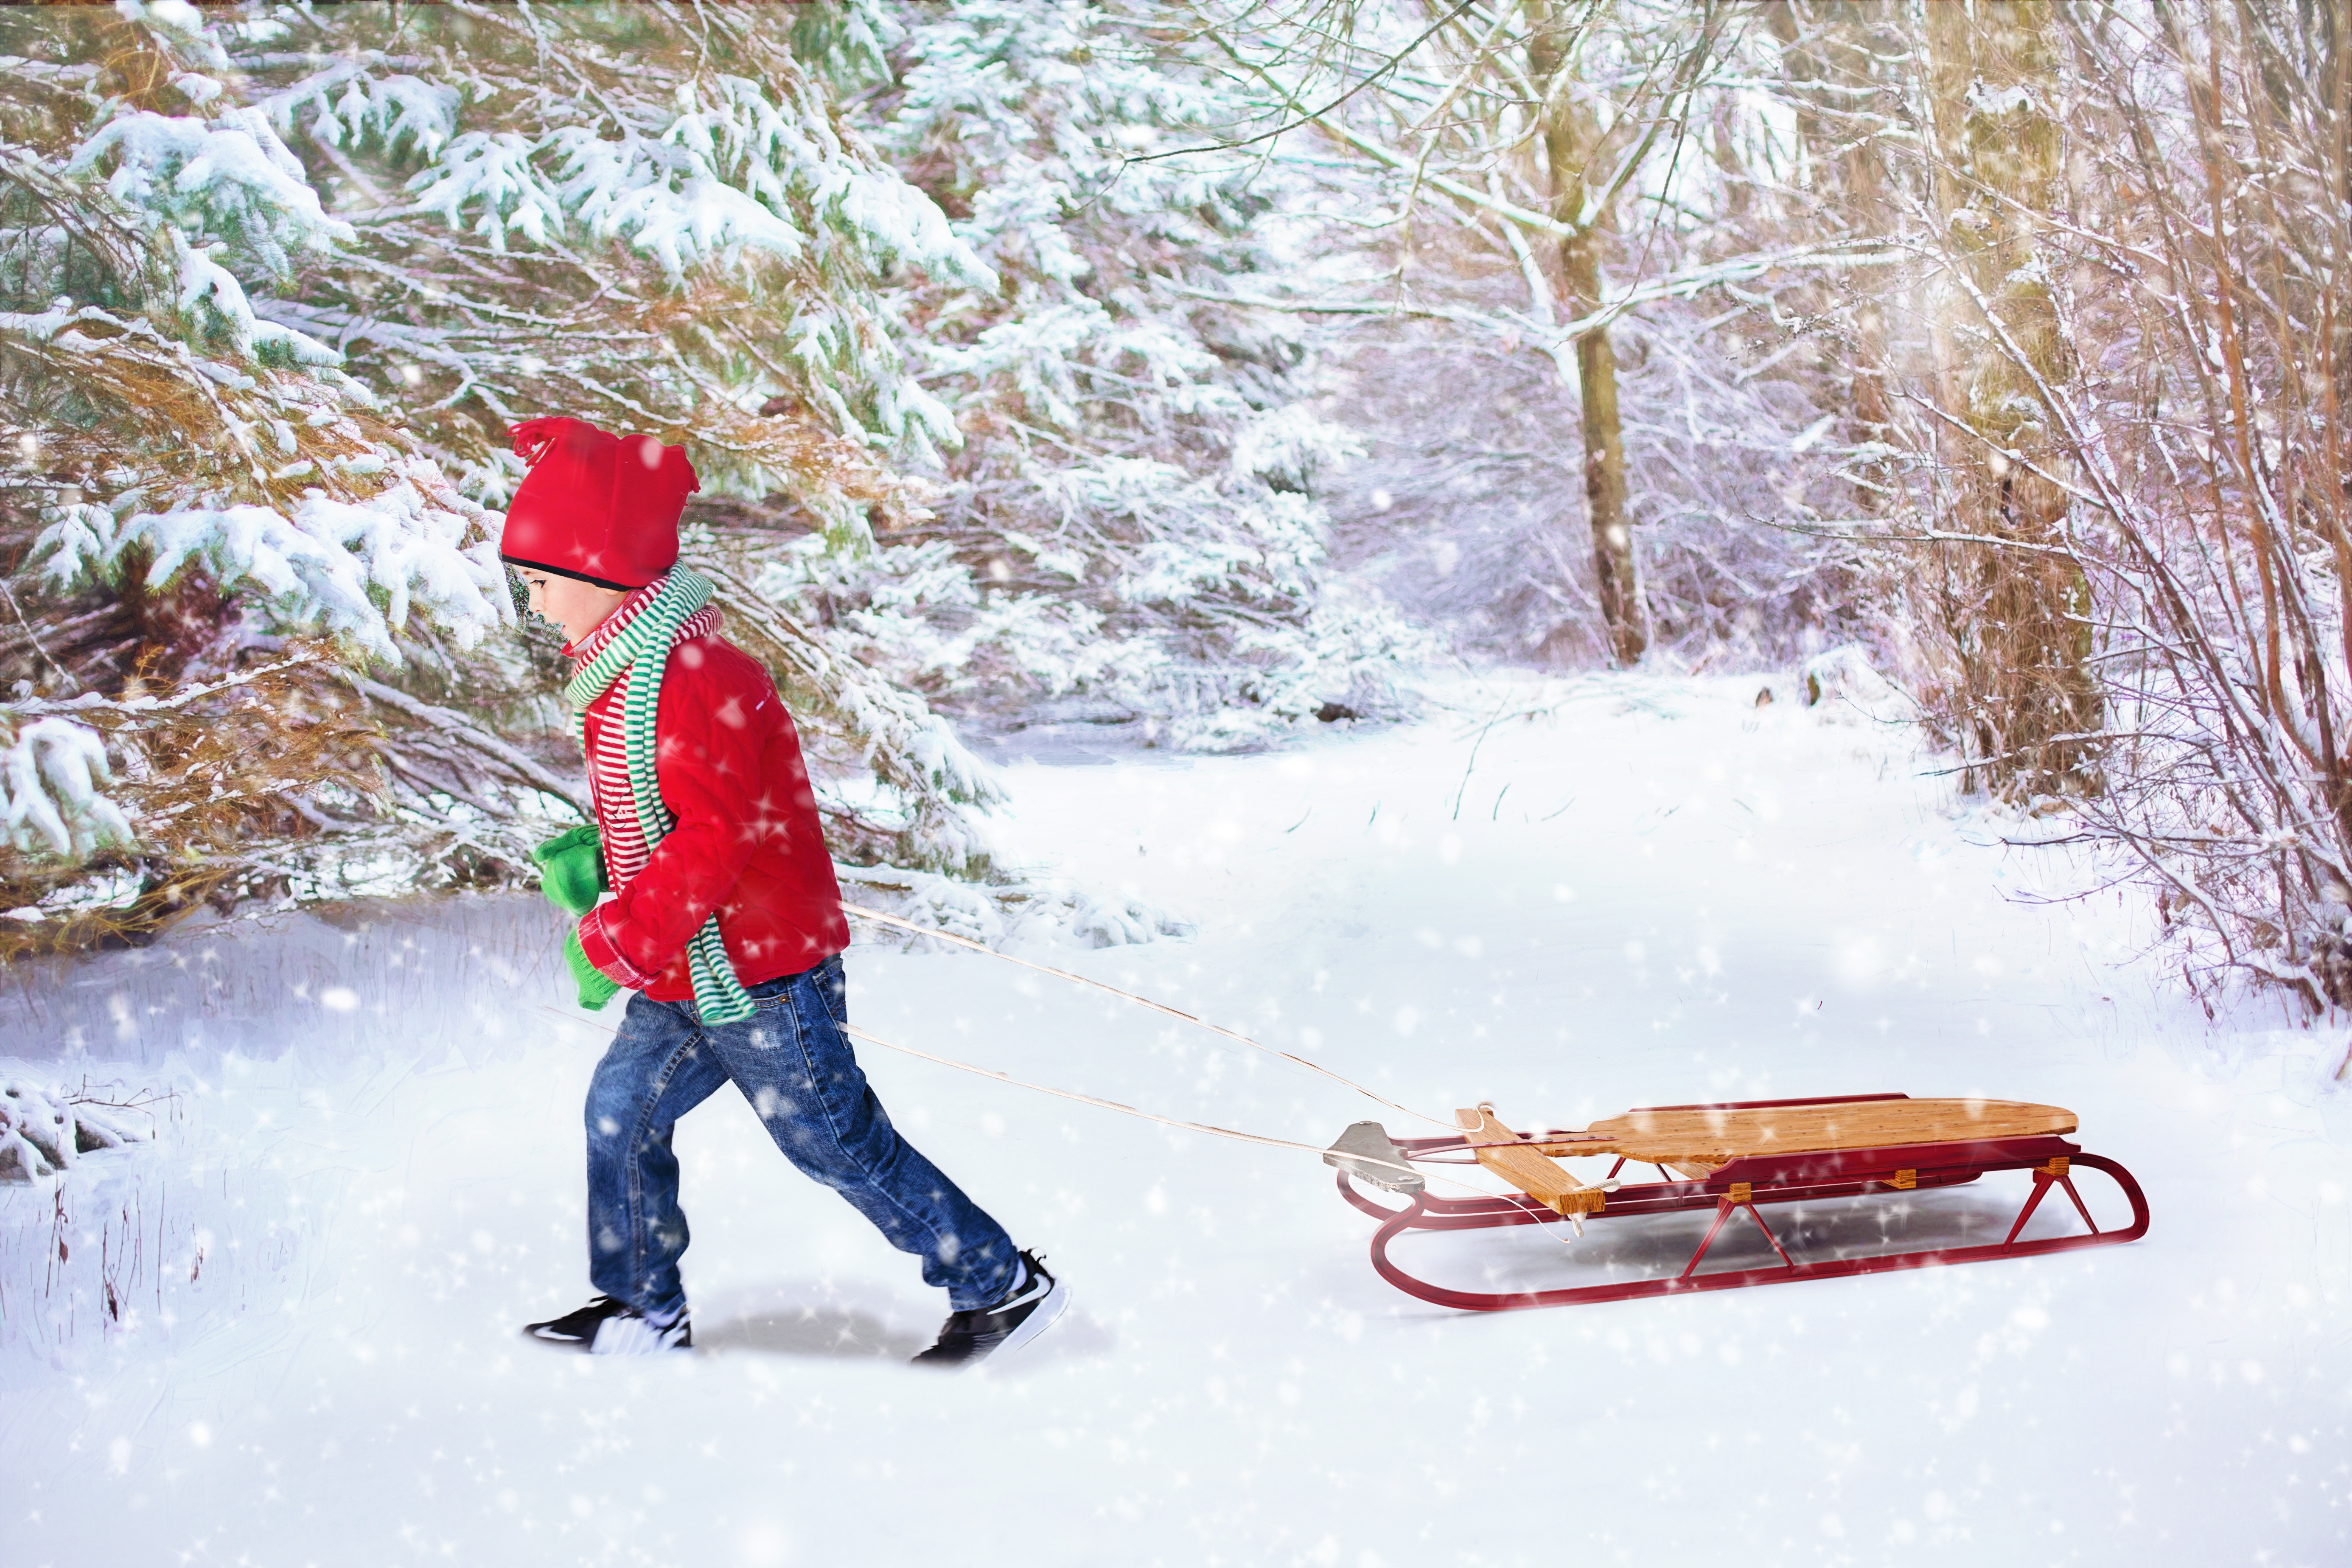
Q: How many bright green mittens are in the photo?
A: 2